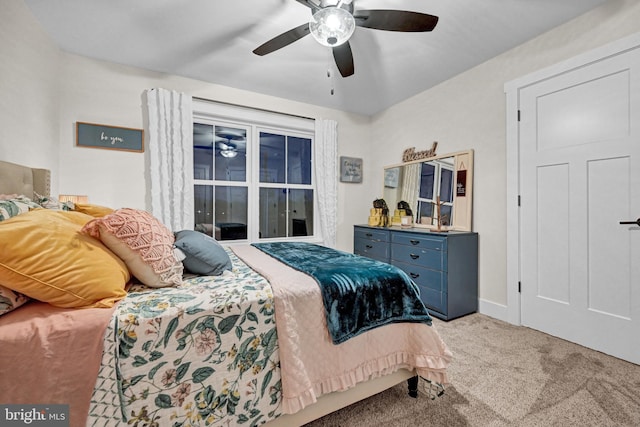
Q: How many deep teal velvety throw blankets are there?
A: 1